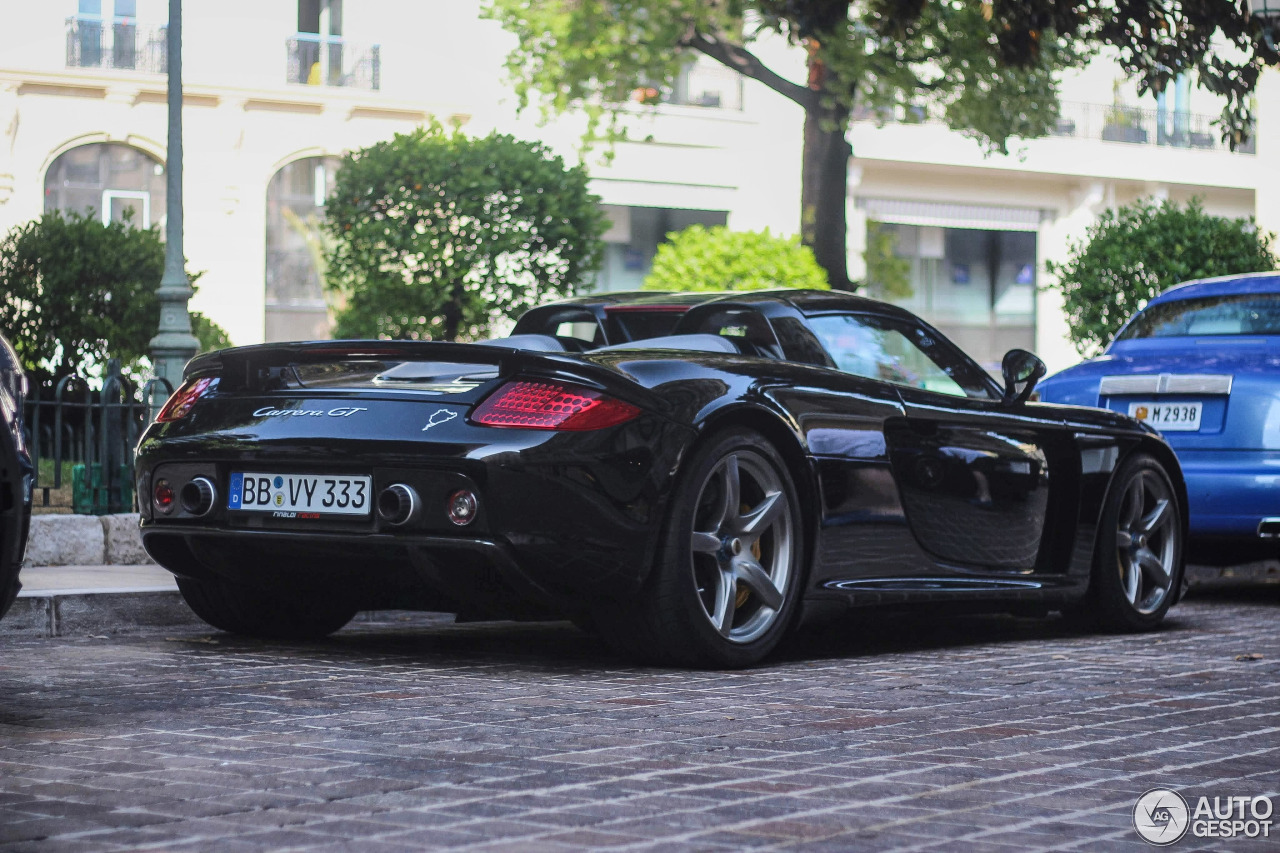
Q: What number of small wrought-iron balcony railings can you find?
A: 2